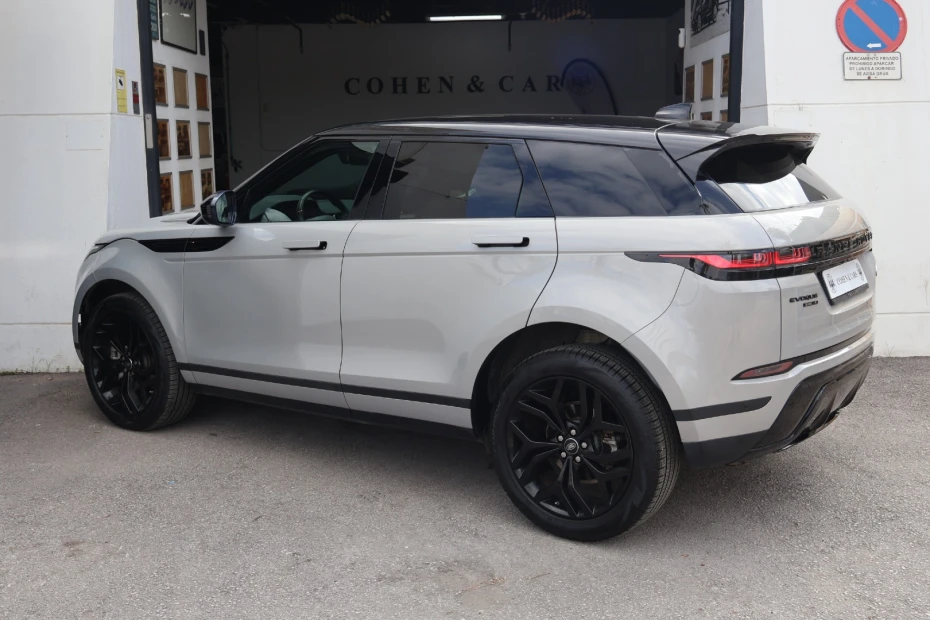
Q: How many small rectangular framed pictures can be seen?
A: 14